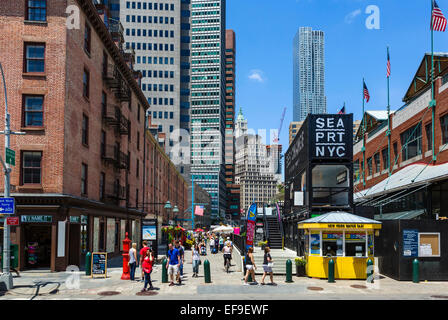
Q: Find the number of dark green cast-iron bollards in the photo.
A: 8